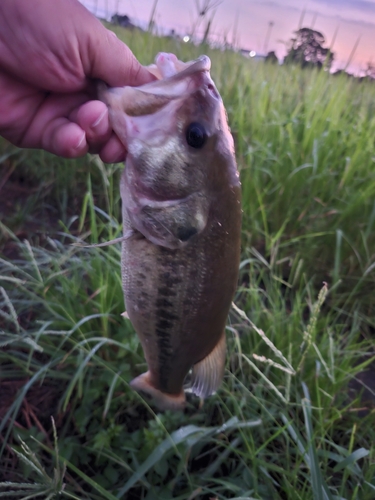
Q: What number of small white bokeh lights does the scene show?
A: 2